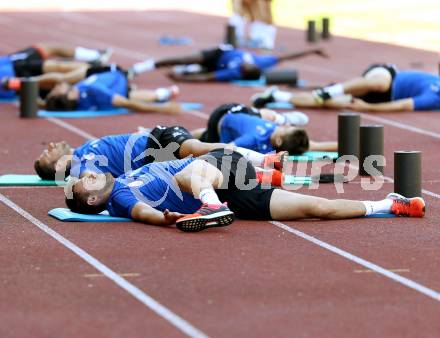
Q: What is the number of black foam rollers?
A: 8